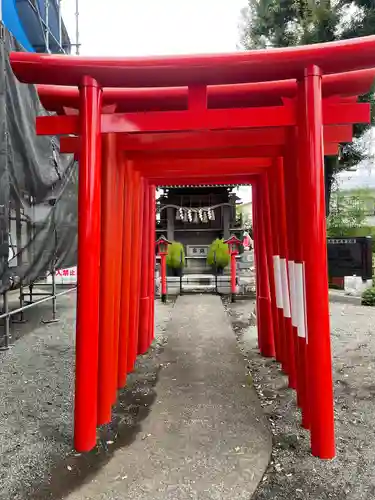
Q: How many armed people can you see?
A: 0